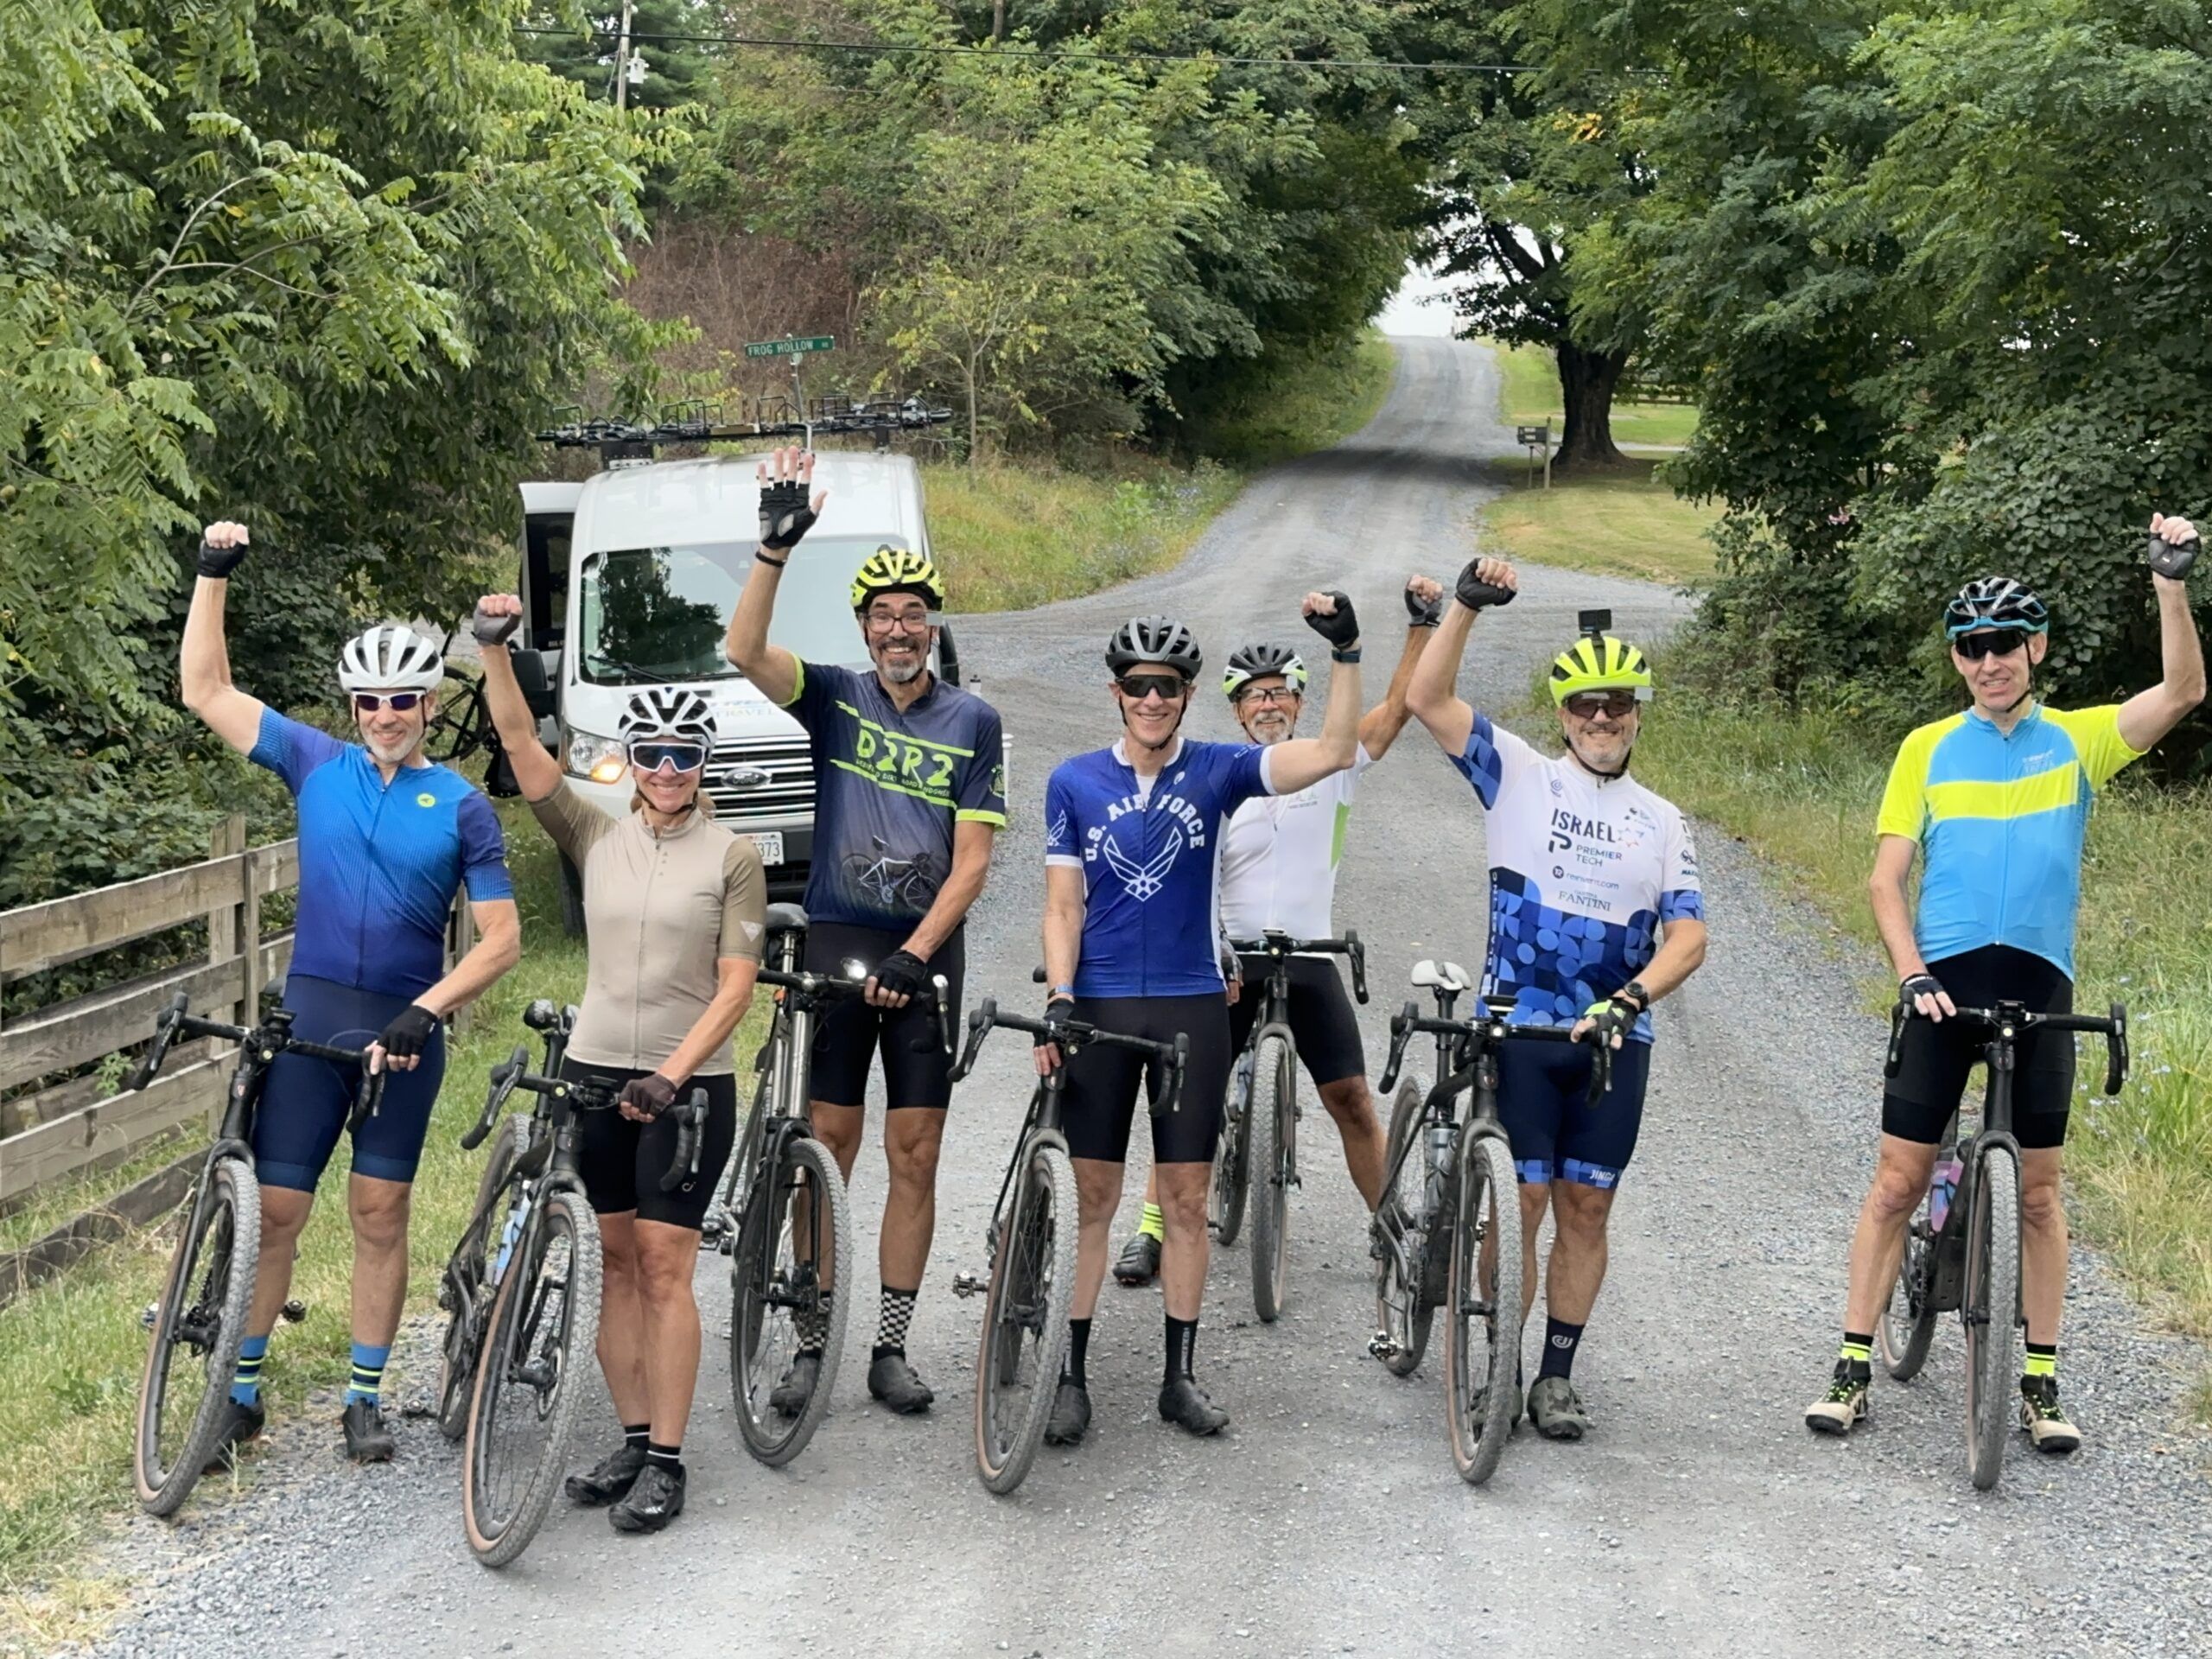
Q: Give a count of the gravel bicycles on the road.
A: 7